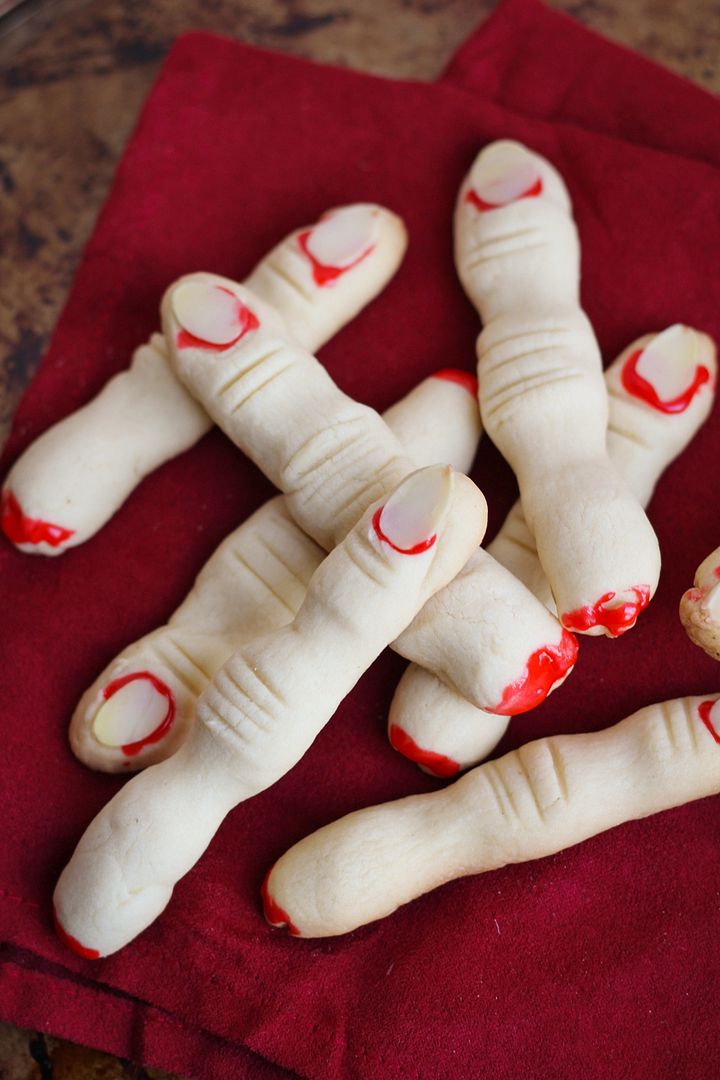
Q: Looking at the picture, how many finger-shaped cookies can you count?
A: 8